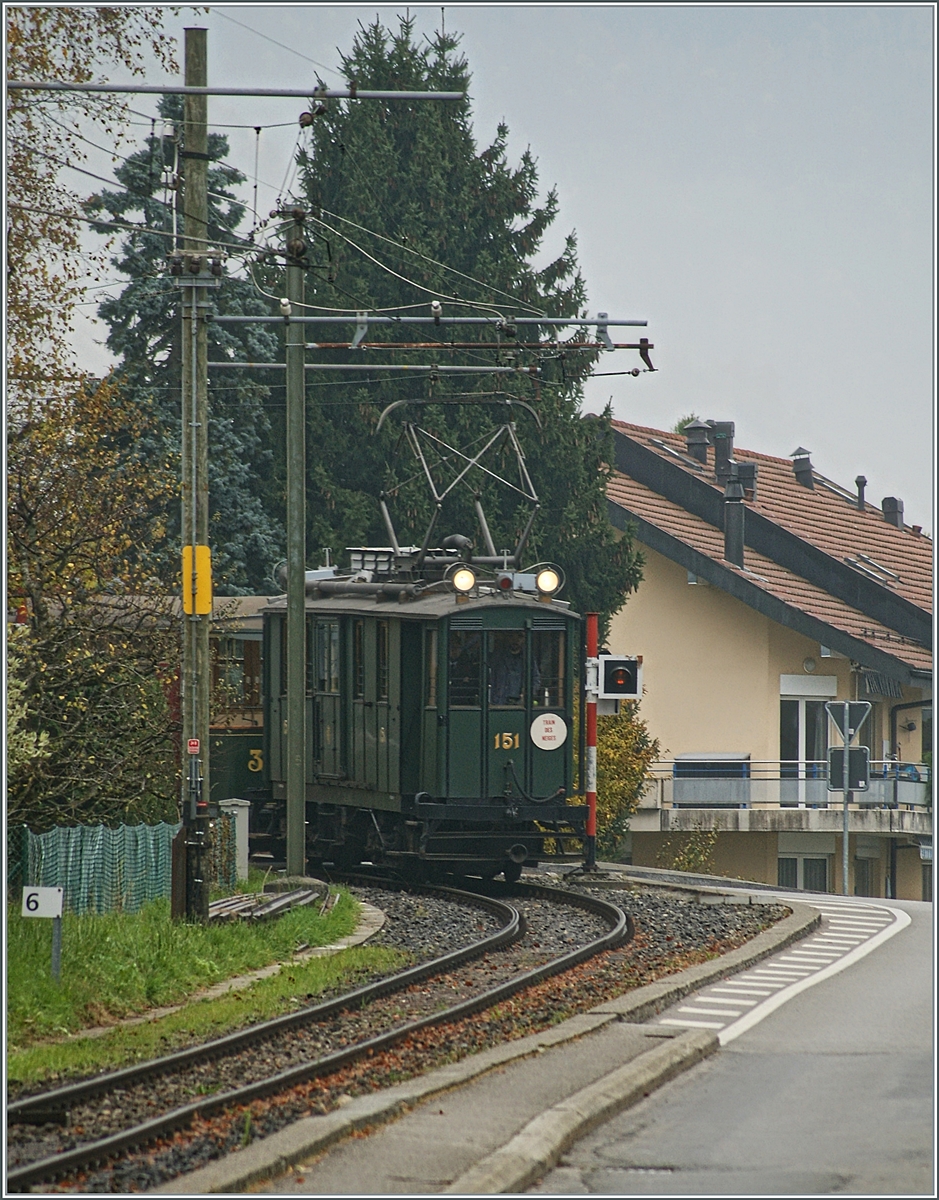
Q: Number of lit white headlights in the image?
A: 2